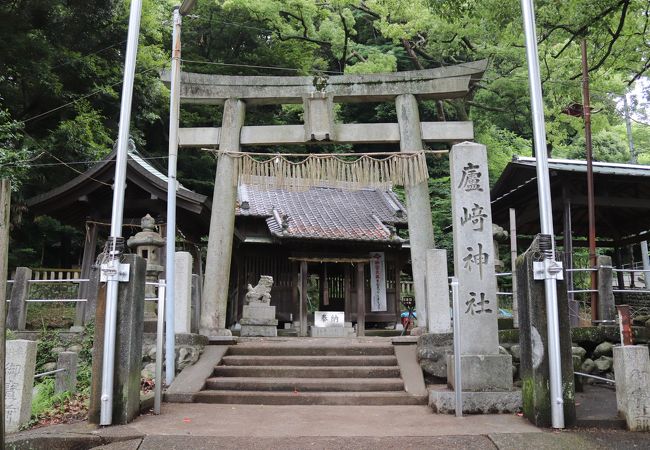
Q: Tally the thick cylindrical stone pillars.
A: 2